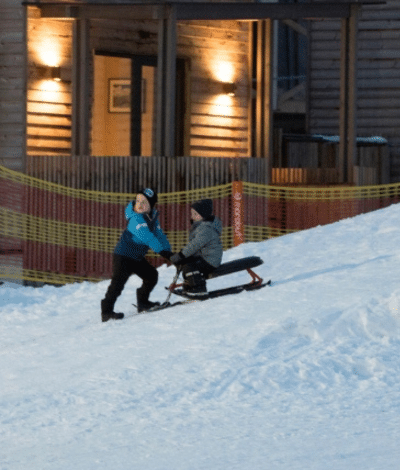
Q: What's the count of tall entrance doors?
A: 1